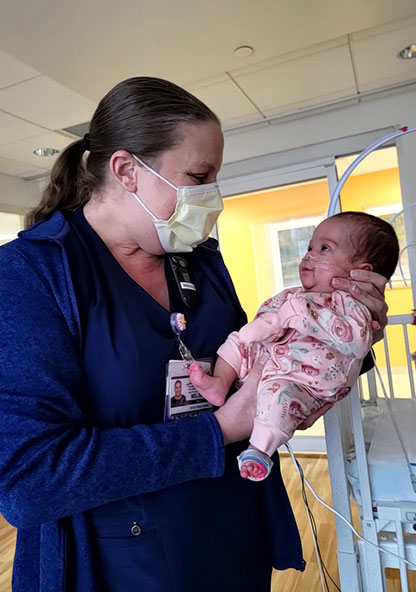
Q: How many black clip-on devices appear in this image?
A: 1